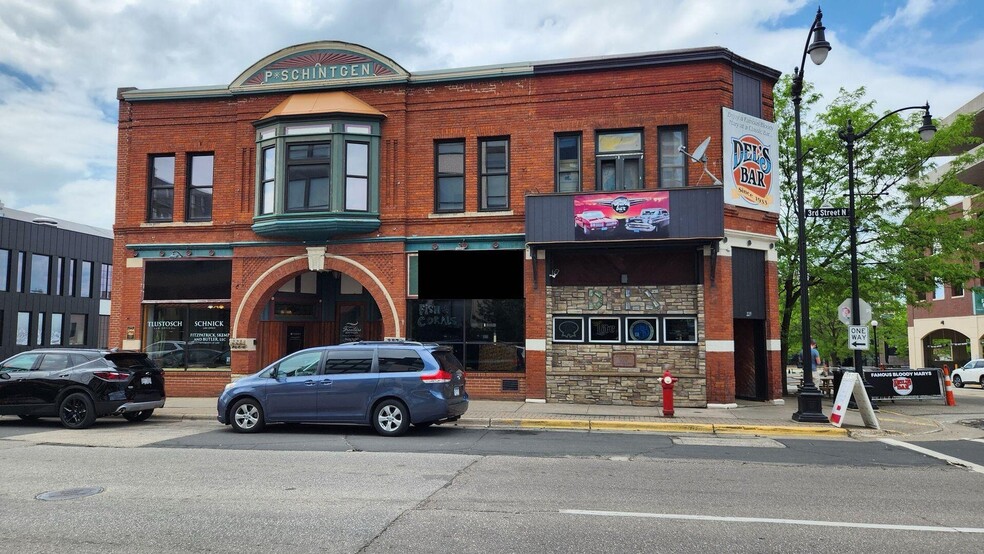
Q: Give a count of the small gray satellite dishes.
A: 1